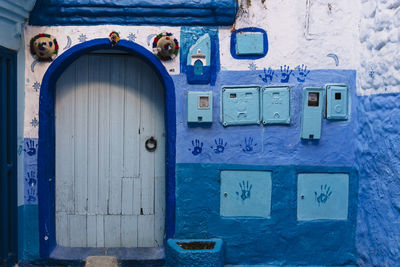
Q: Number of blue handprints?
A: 11